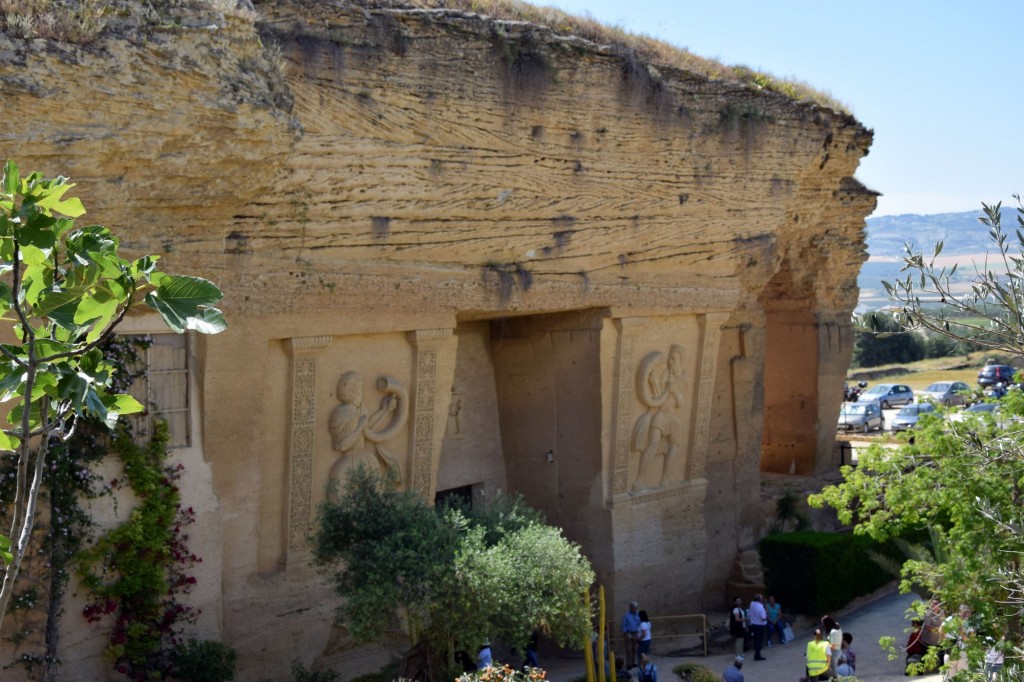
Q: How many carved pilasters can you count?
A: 4